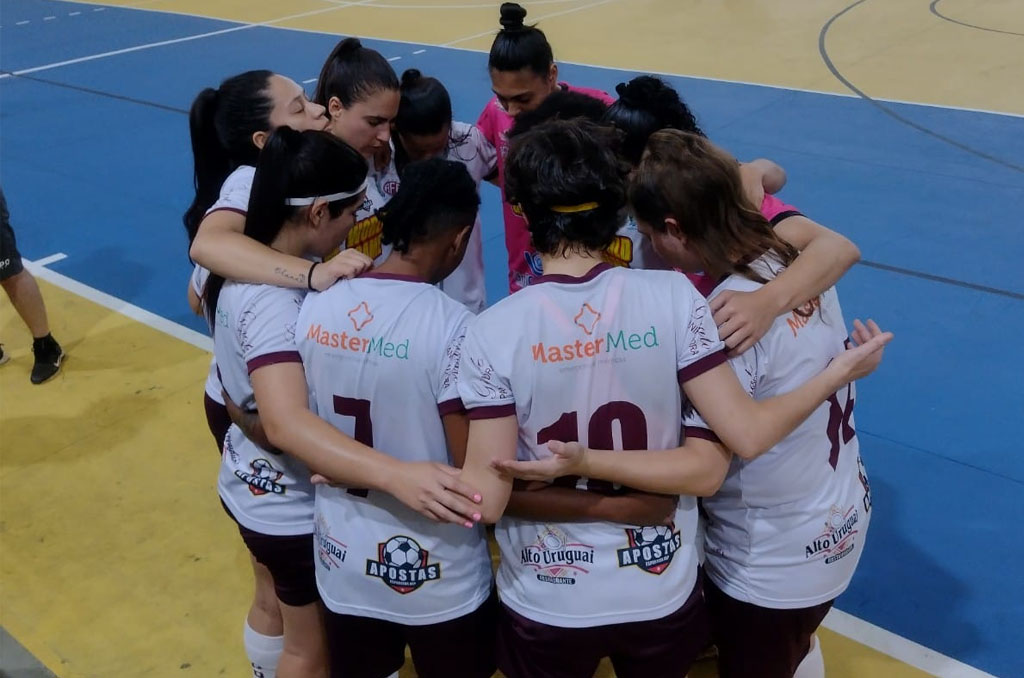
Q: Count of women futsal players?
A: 10